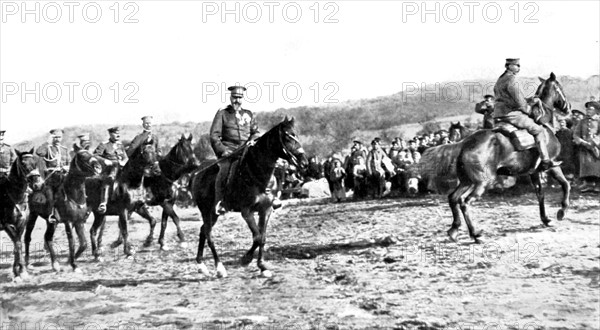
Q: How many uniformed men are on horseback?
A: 7